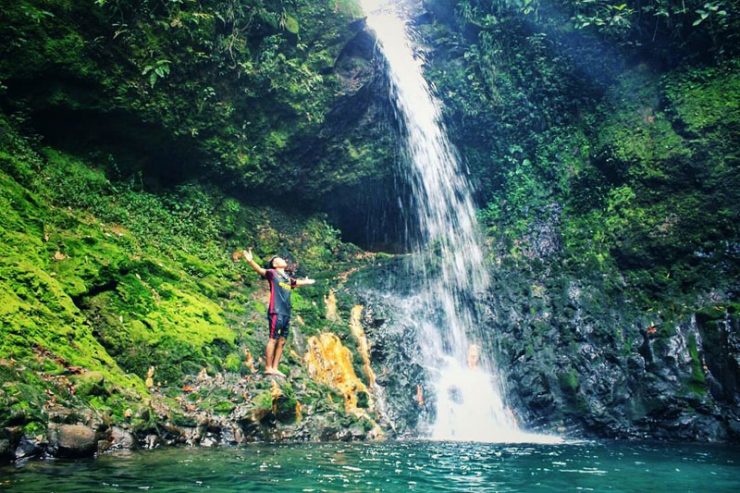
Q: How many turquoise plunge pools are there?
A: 1